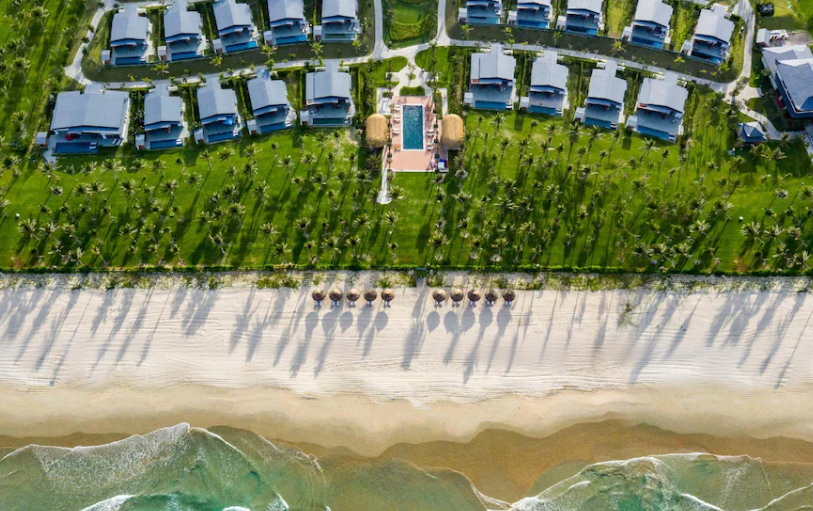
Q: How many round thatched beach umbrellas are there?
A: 10